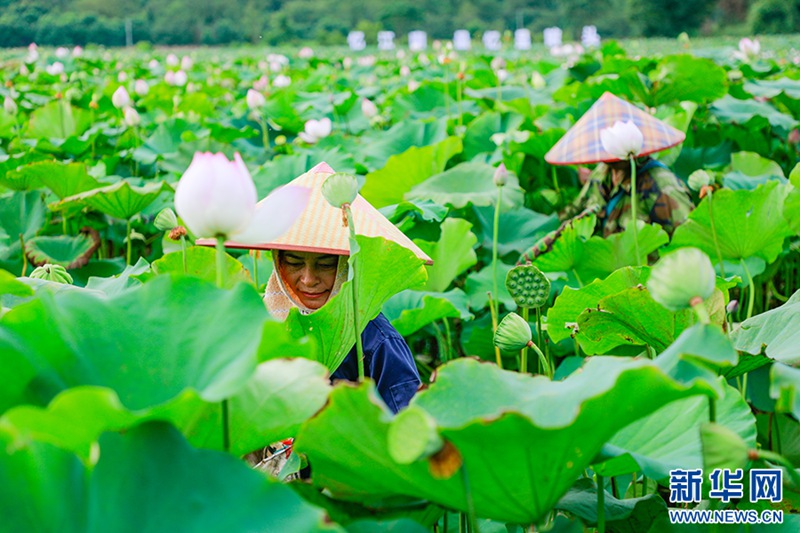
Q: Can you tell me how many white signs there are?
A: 8